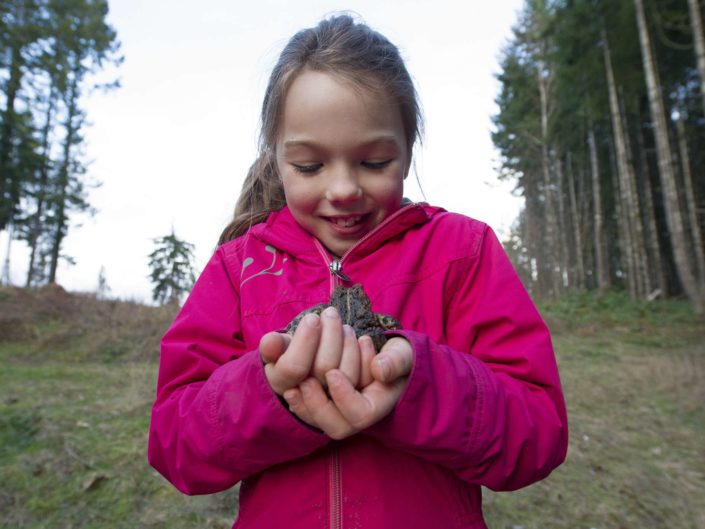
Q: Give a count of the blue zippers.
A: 0